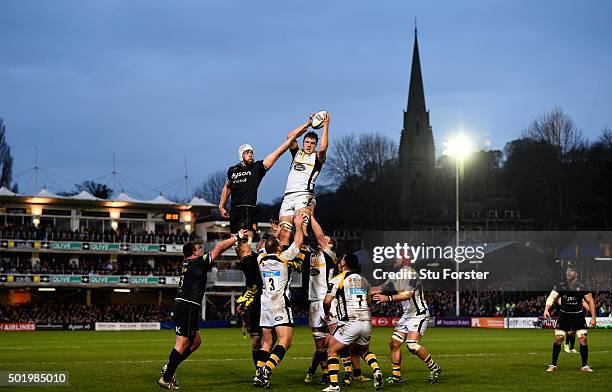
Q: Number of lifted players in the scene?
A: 2